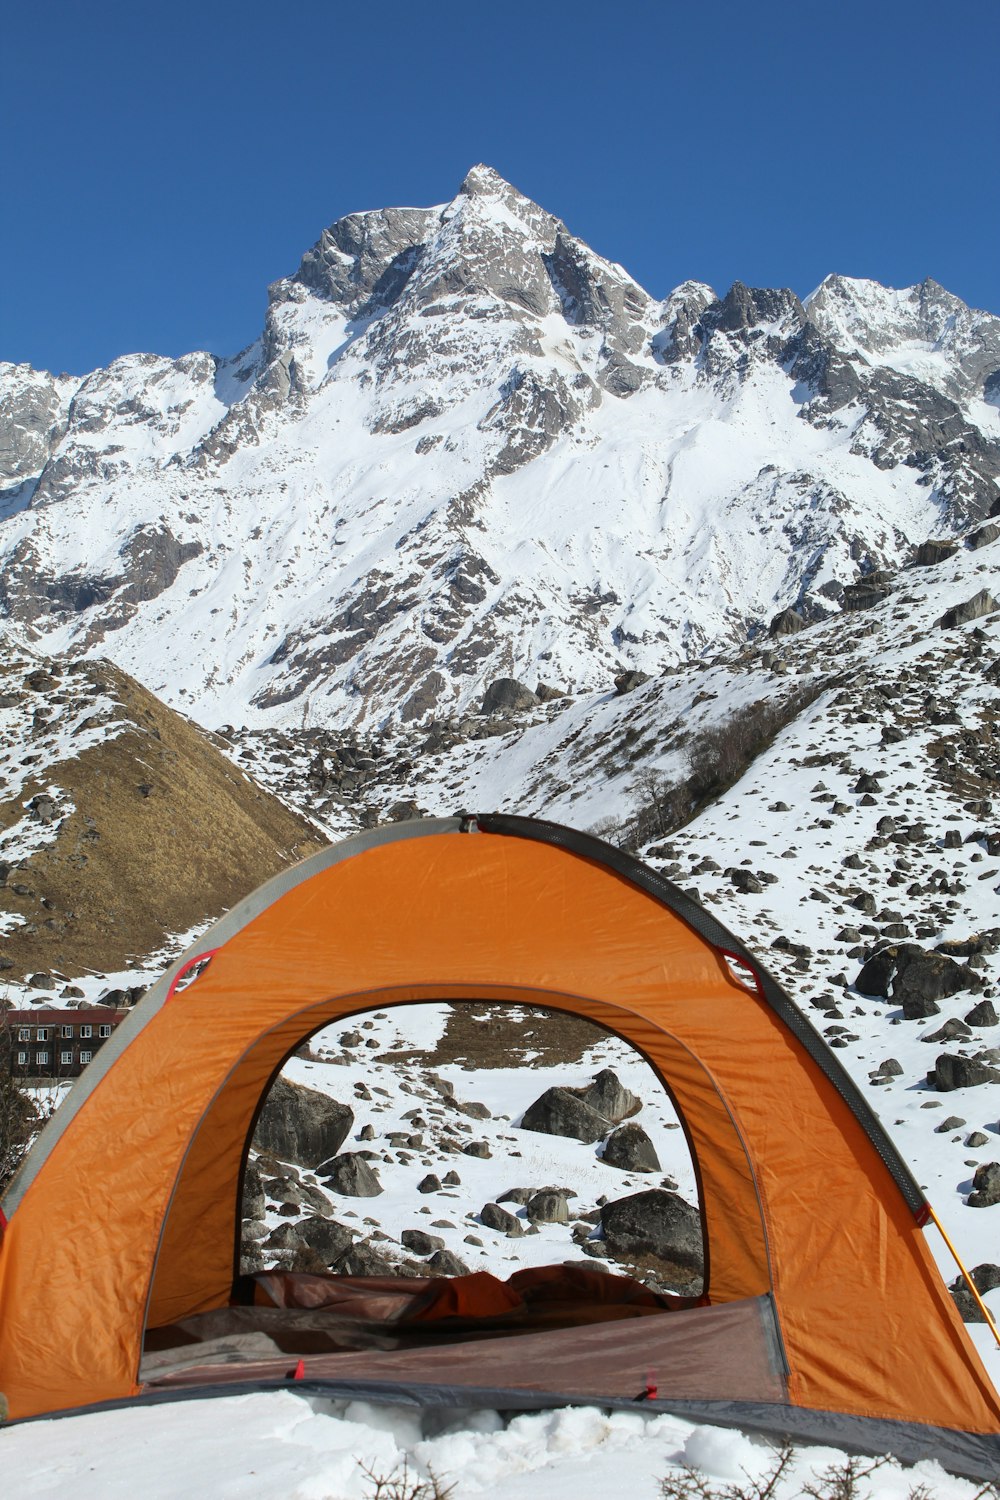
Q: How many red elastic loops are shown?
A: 2